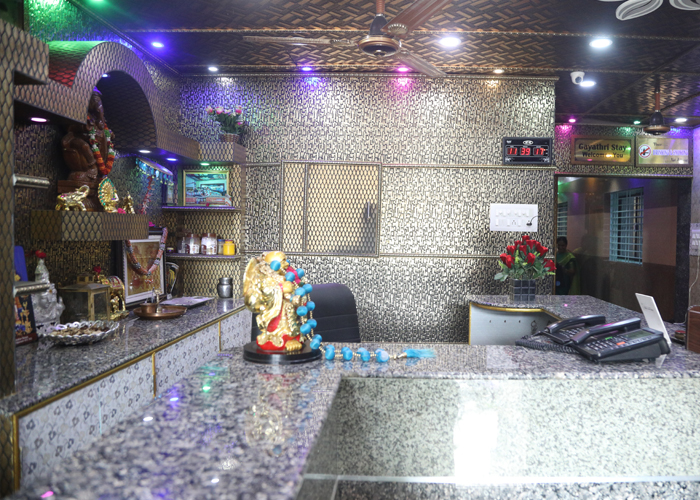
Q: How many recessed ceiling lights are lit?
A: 12